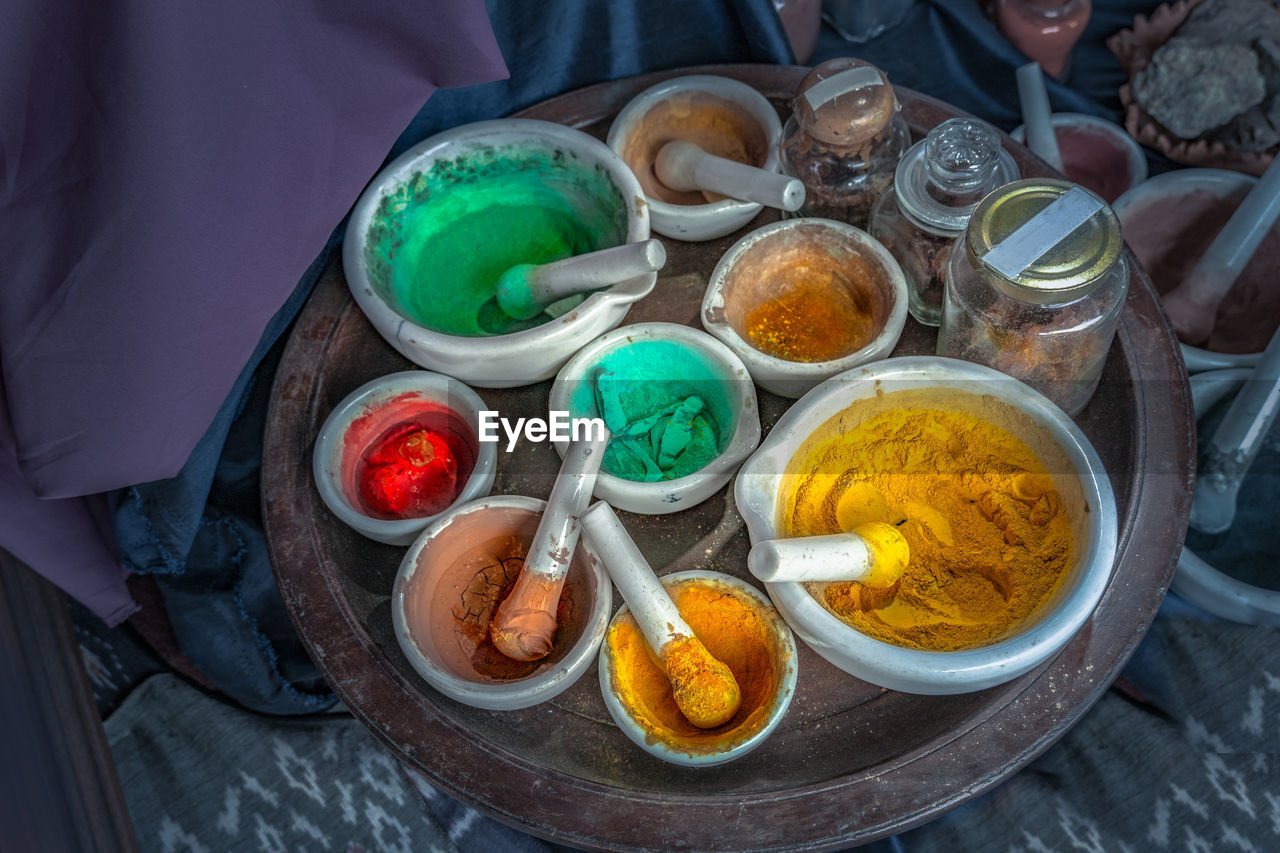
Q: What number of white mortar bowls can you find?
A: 11